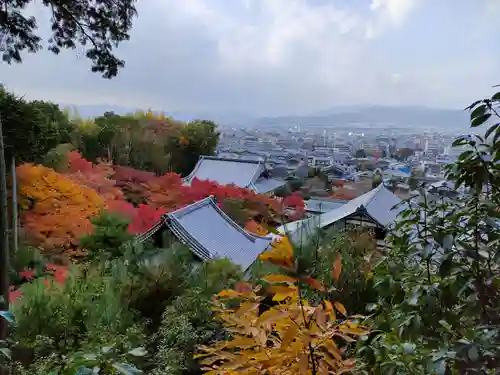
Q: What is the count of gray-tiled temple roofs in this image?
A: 3